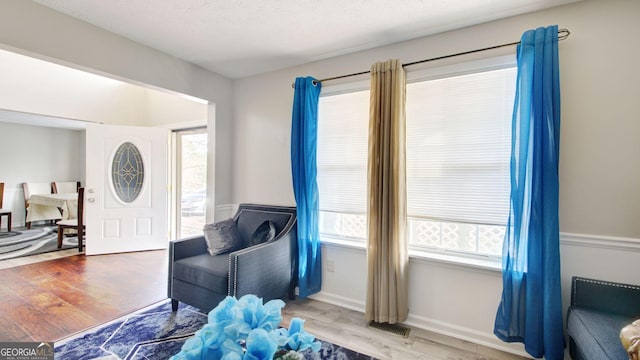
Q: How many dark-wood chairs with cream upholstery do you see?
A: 4